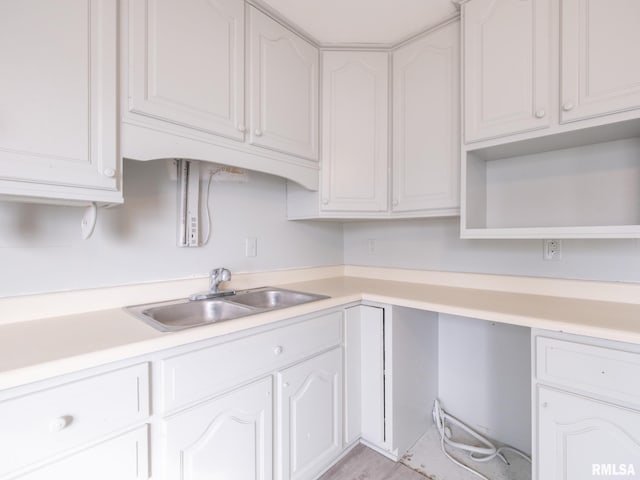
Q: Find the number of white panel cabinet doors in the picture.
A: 10